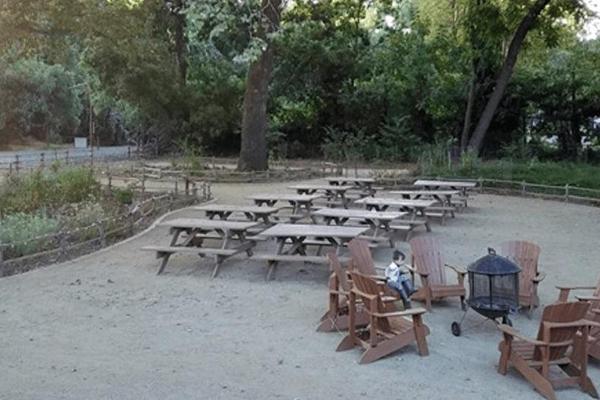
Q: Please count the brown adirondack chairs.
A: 7